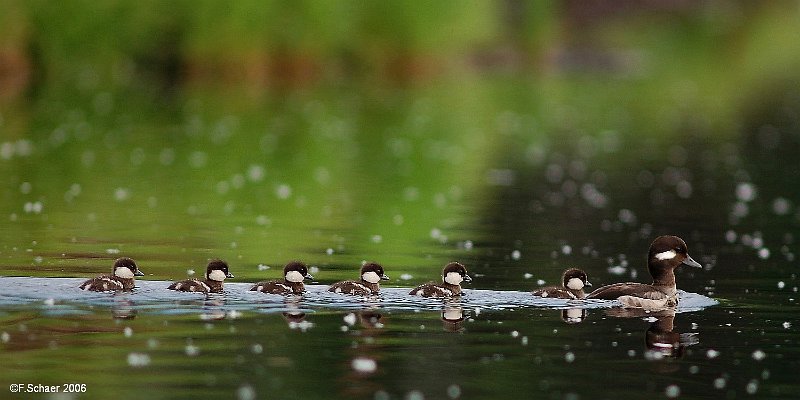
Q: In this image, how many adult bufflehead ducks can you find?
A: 1